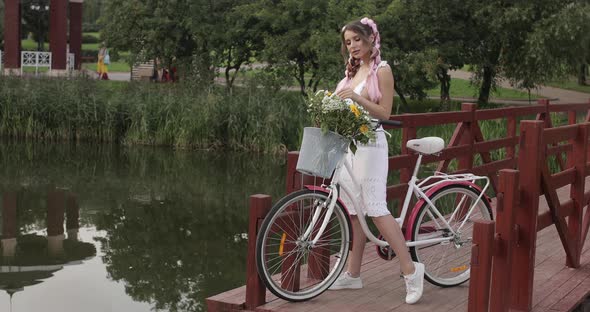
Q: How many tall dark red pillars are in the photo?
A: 3